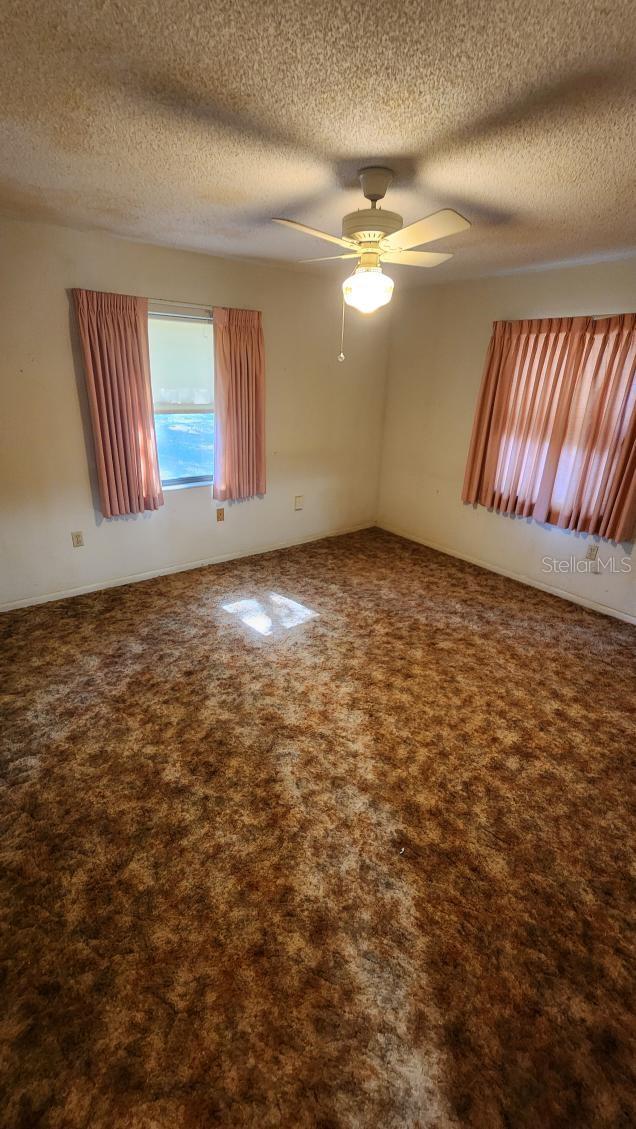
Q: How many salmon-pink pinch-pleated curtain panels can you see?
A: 4